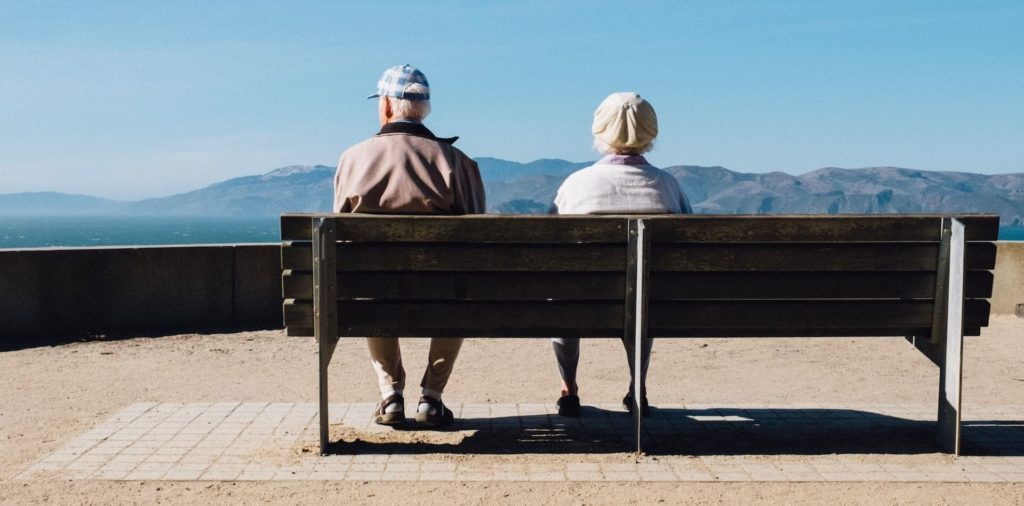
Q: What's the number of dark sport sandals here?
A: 2